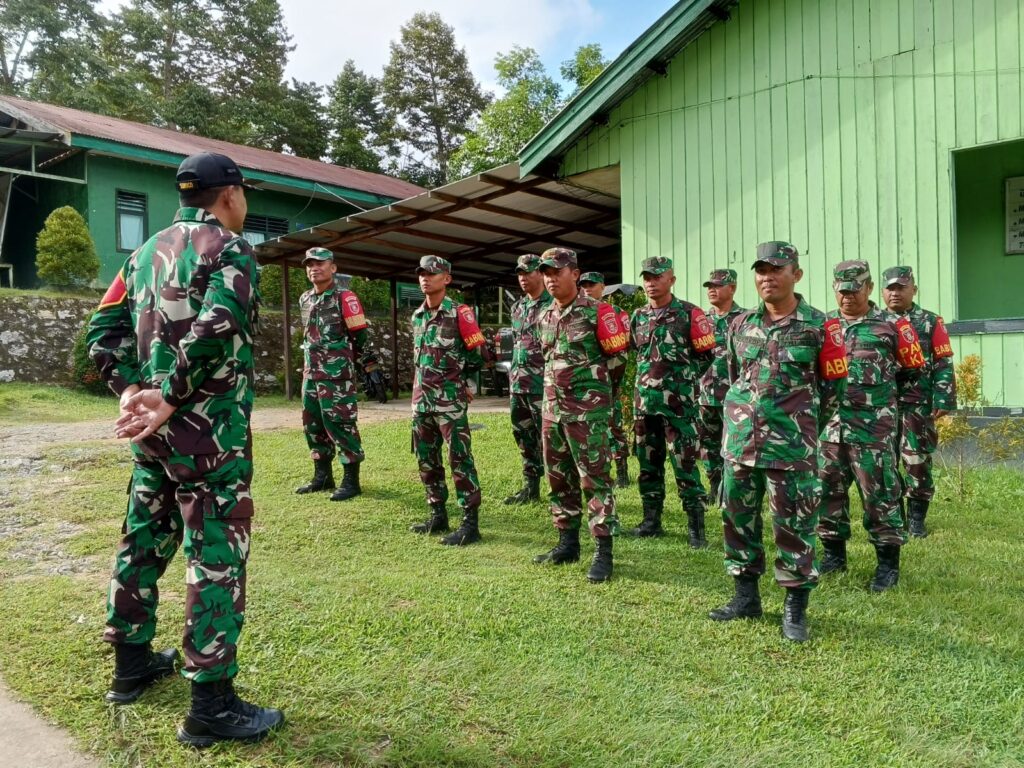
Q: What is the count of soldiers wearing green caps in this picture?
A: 10